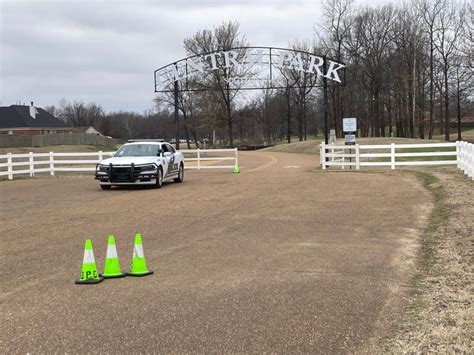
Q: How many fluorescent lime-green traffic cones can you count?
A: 4